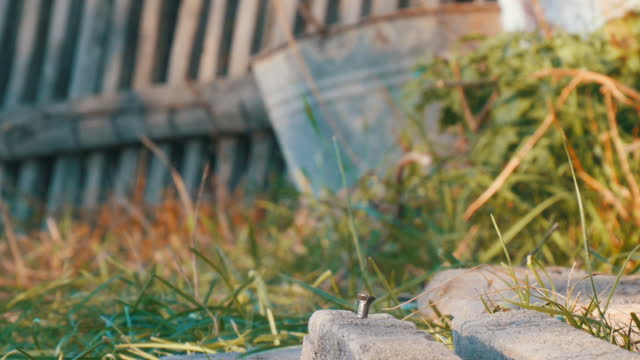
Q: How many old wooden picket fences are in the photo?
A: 1